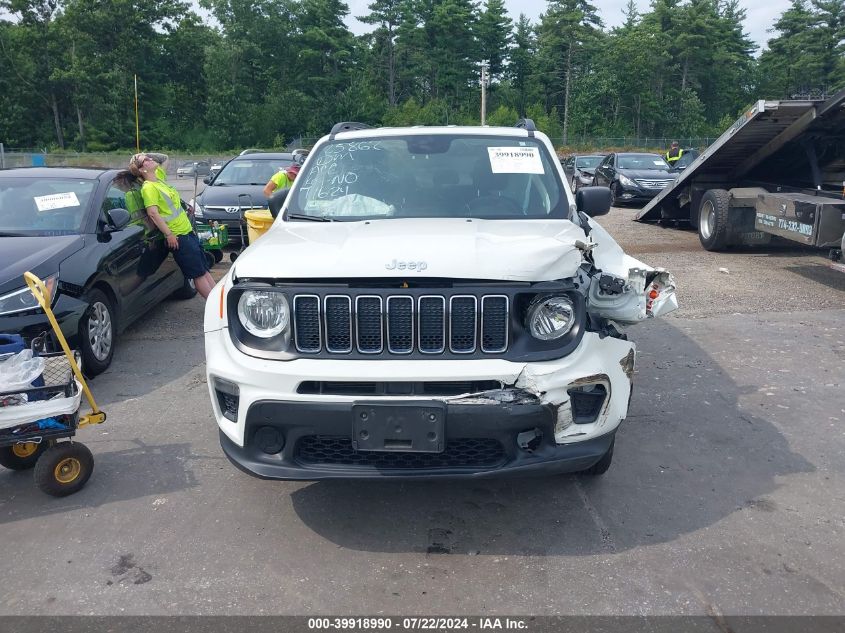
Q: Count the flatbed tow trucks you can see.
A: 1